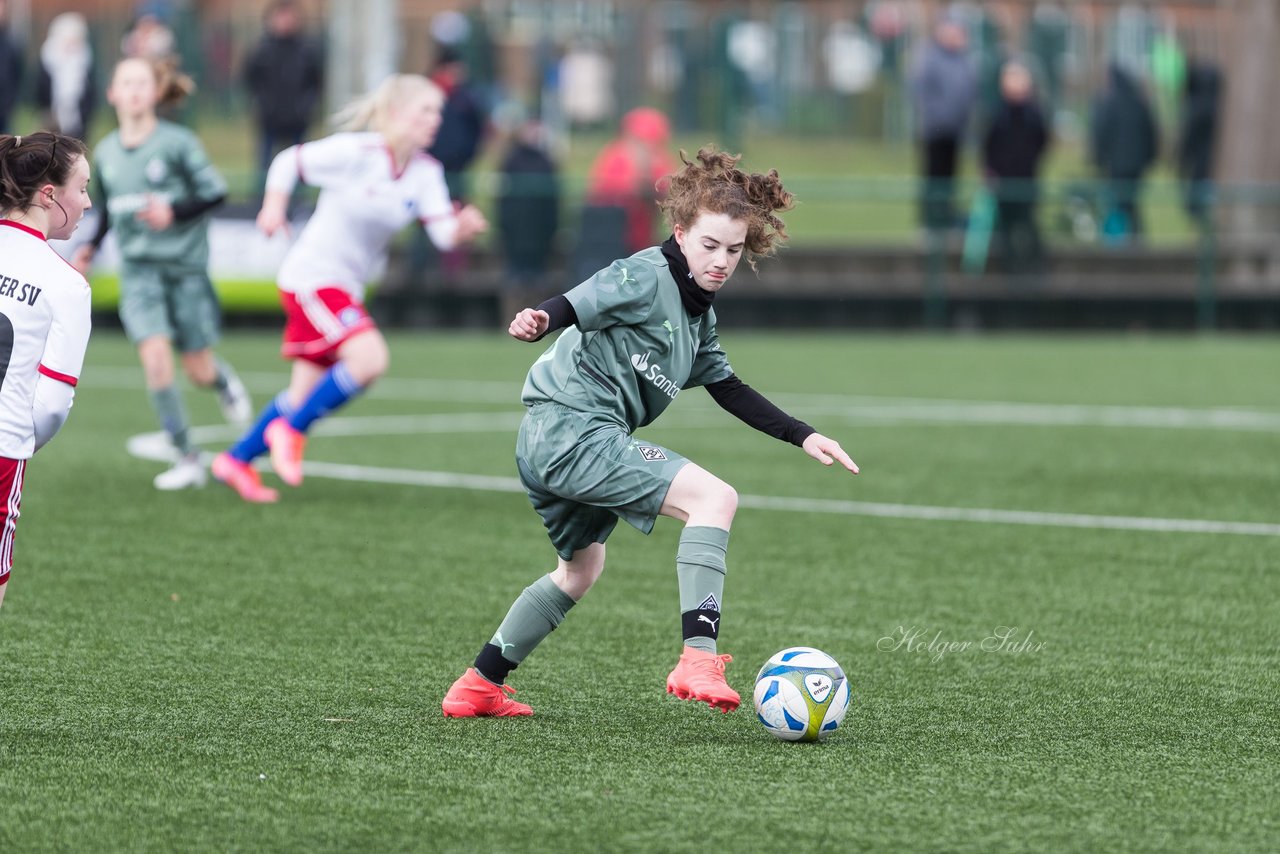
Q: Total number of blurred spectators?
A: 11